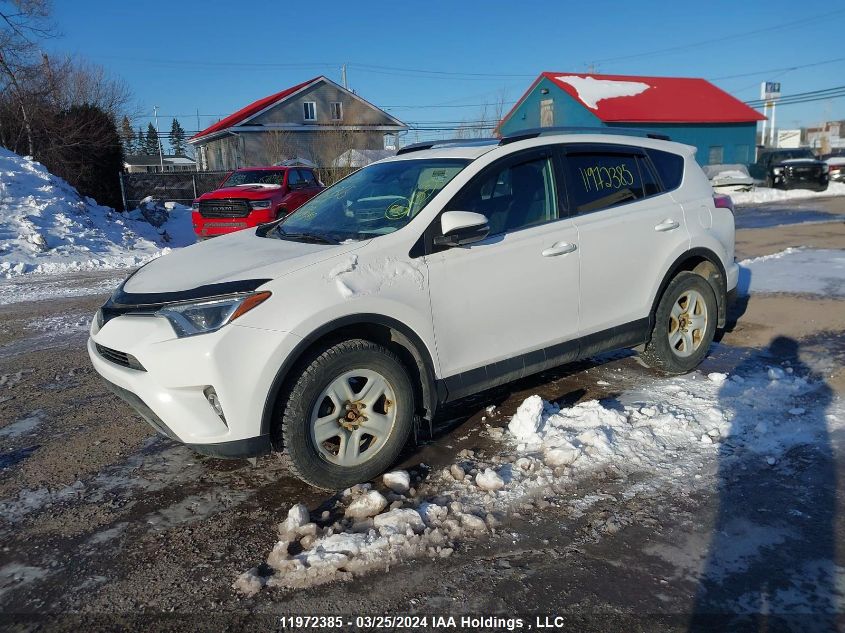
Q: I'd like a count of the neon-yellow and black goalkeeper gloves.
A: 0